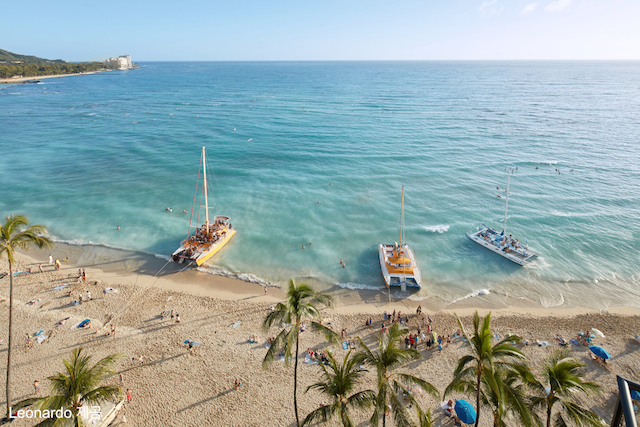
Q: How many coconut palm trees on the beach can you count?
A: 8